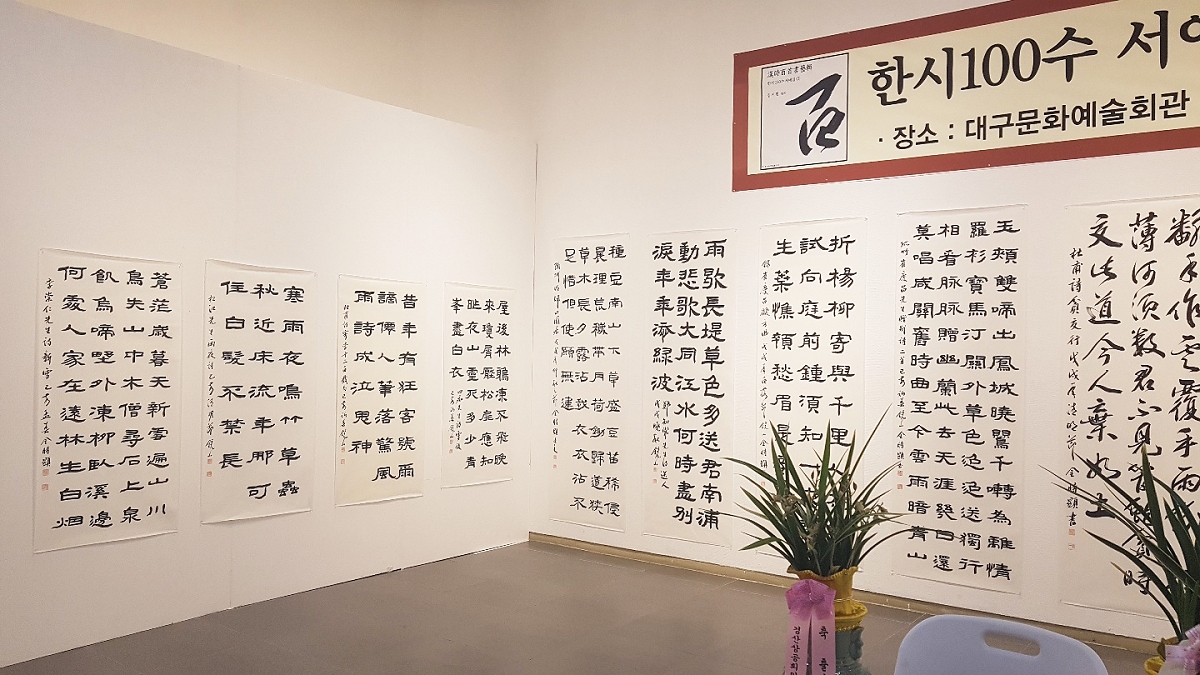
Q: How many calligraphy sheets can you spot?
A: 9